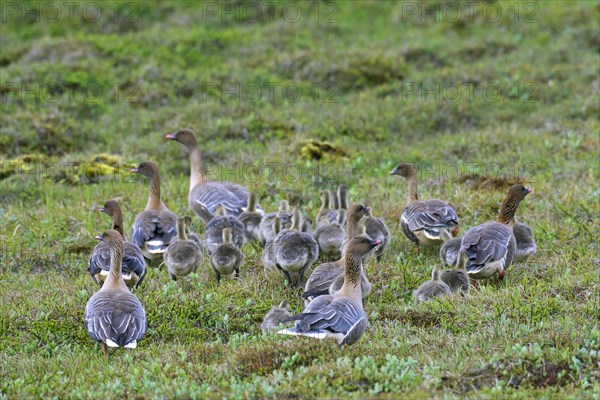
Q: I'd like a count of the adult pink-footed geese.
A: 8